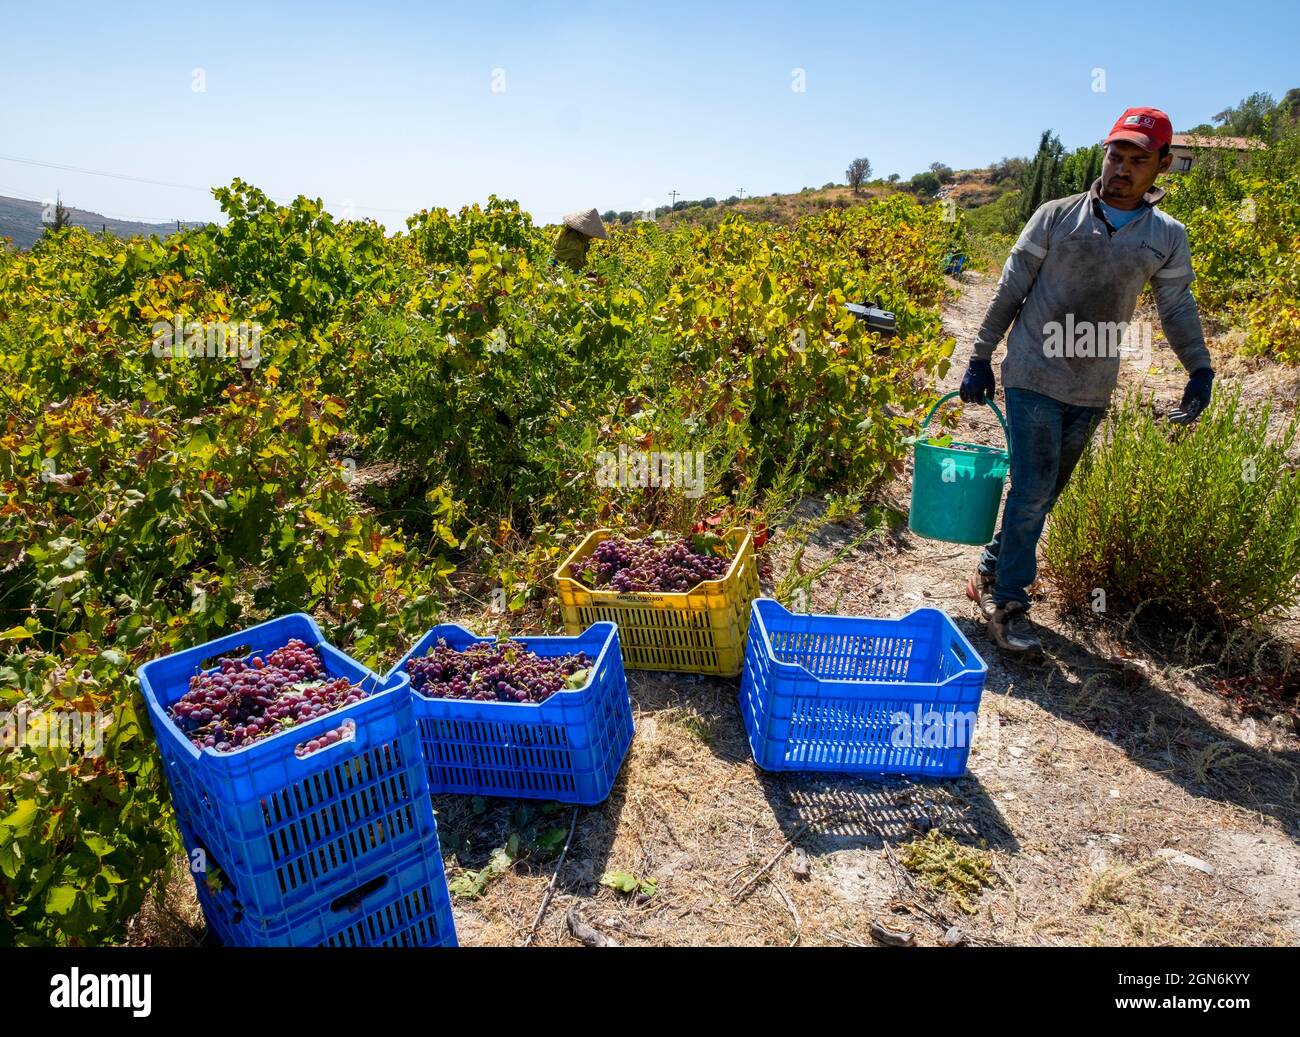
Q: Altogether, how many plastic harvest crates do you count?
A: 5